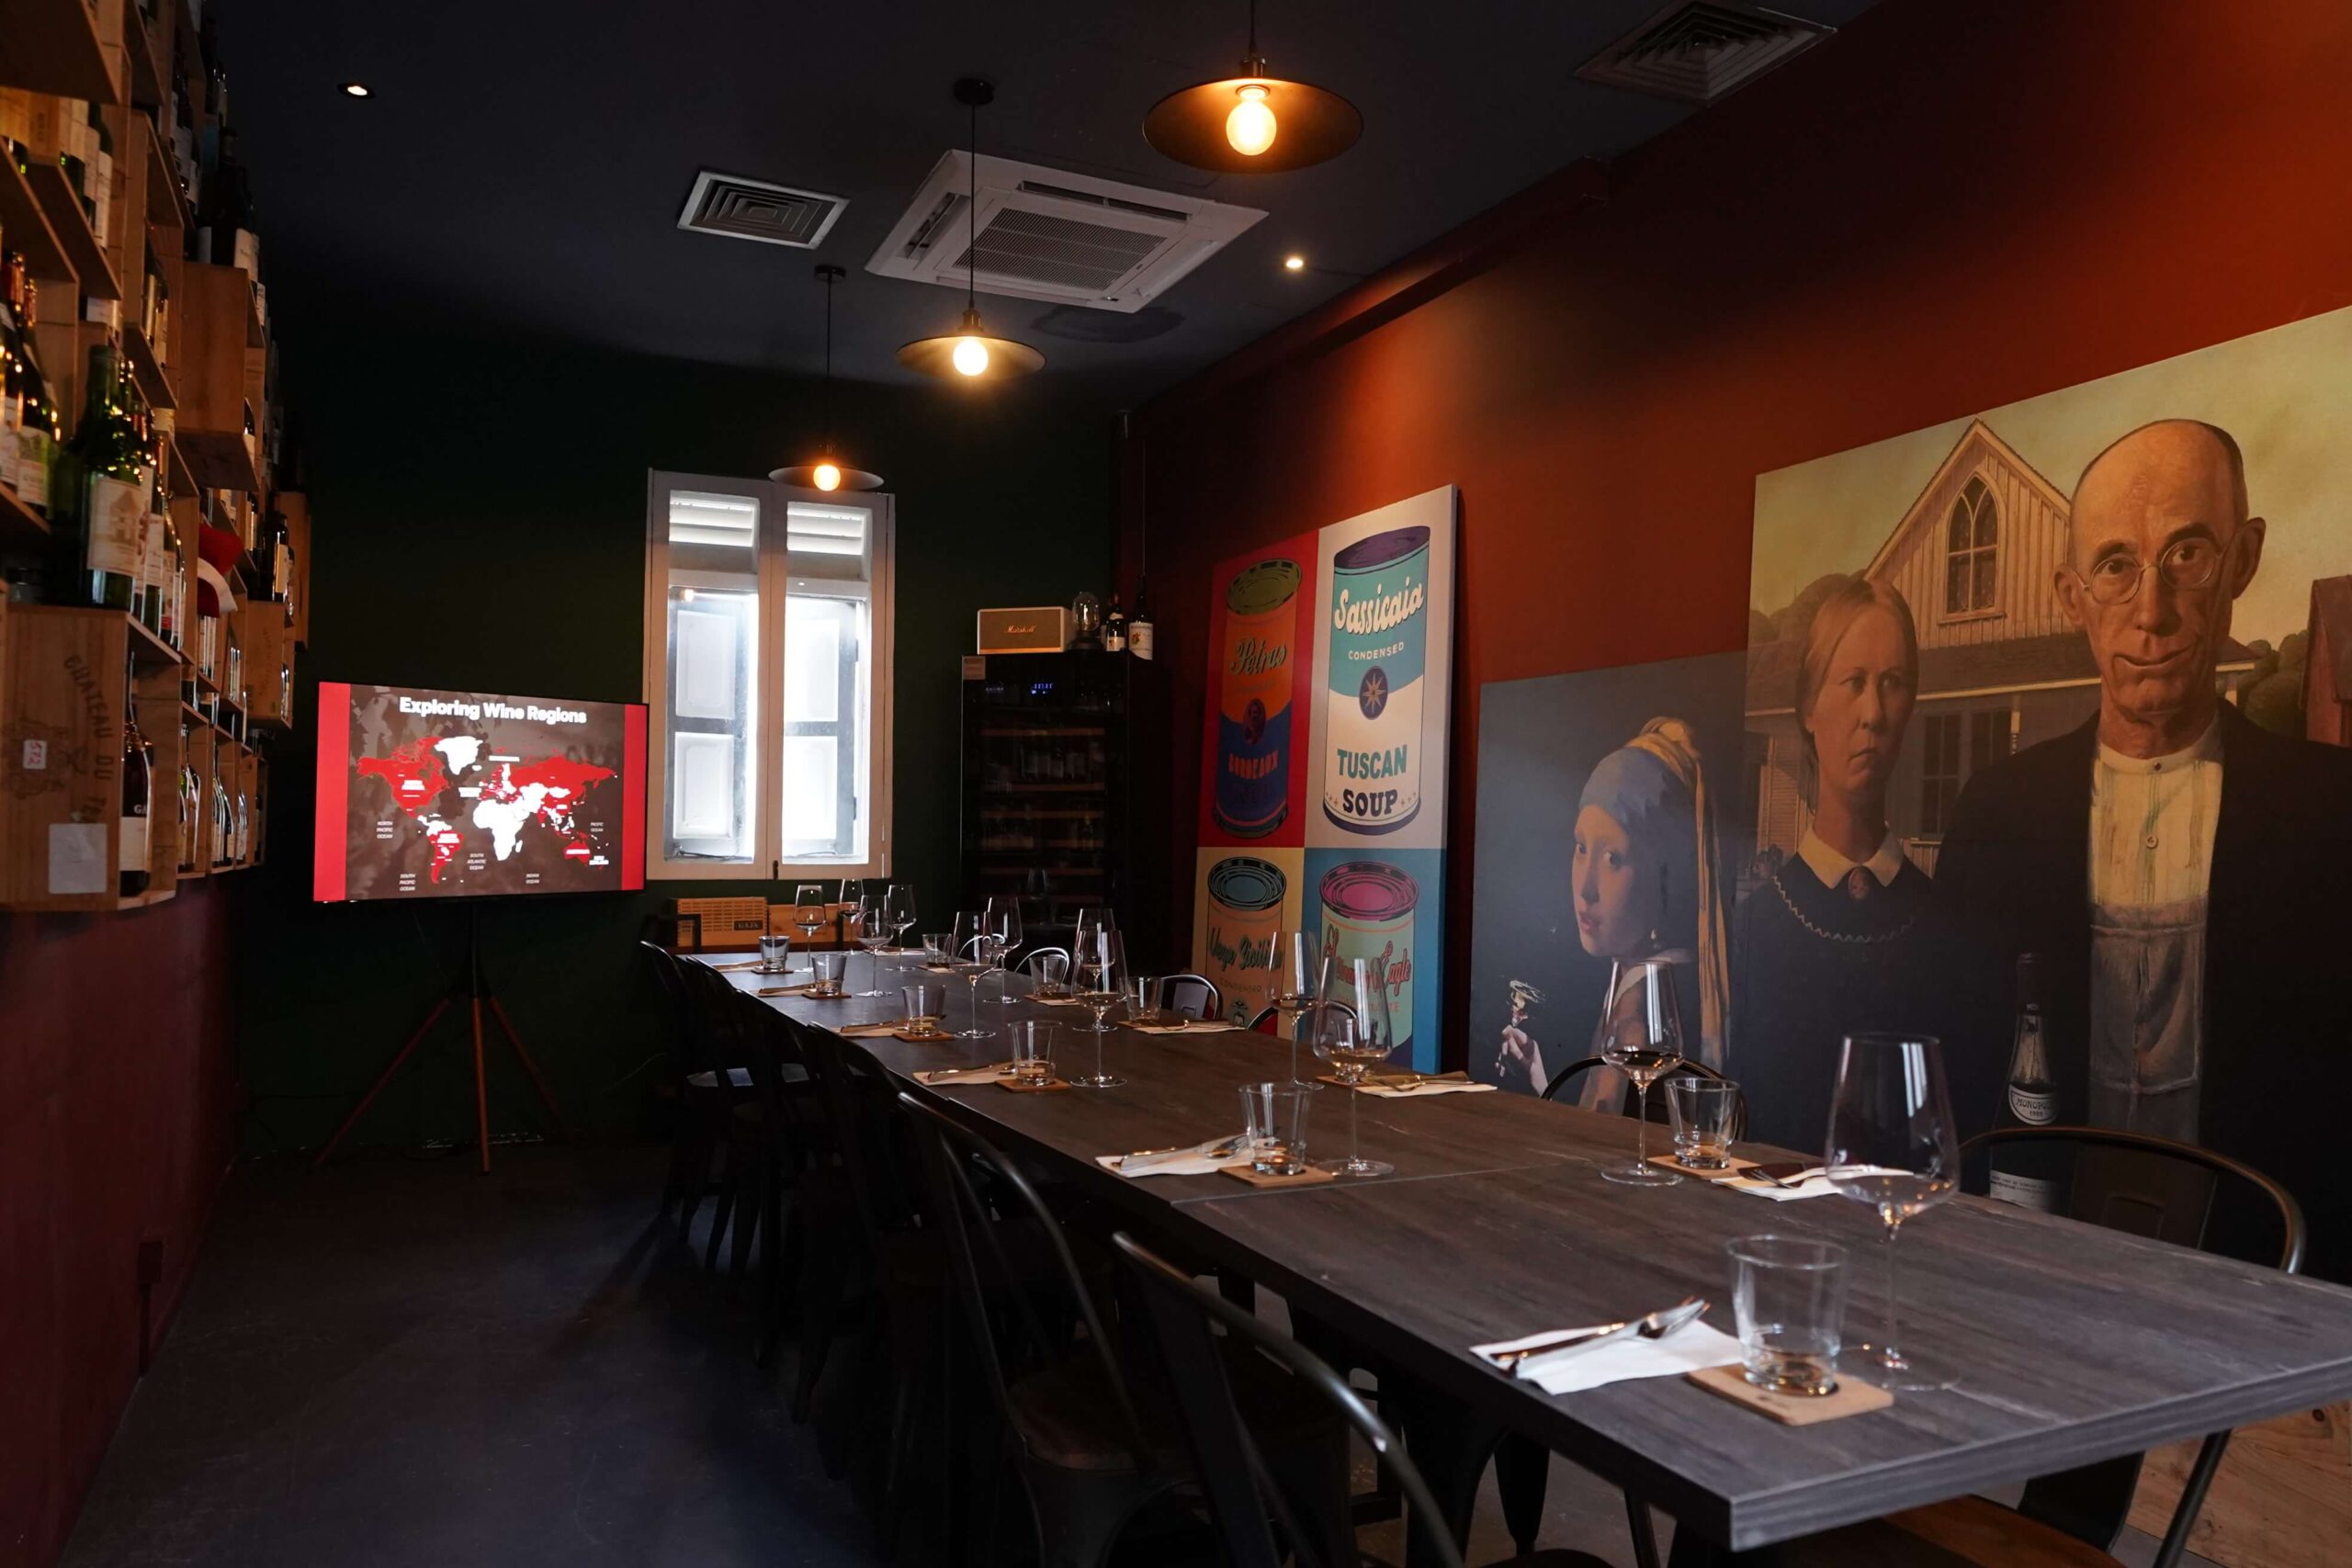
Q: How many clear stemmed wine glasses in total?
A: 12